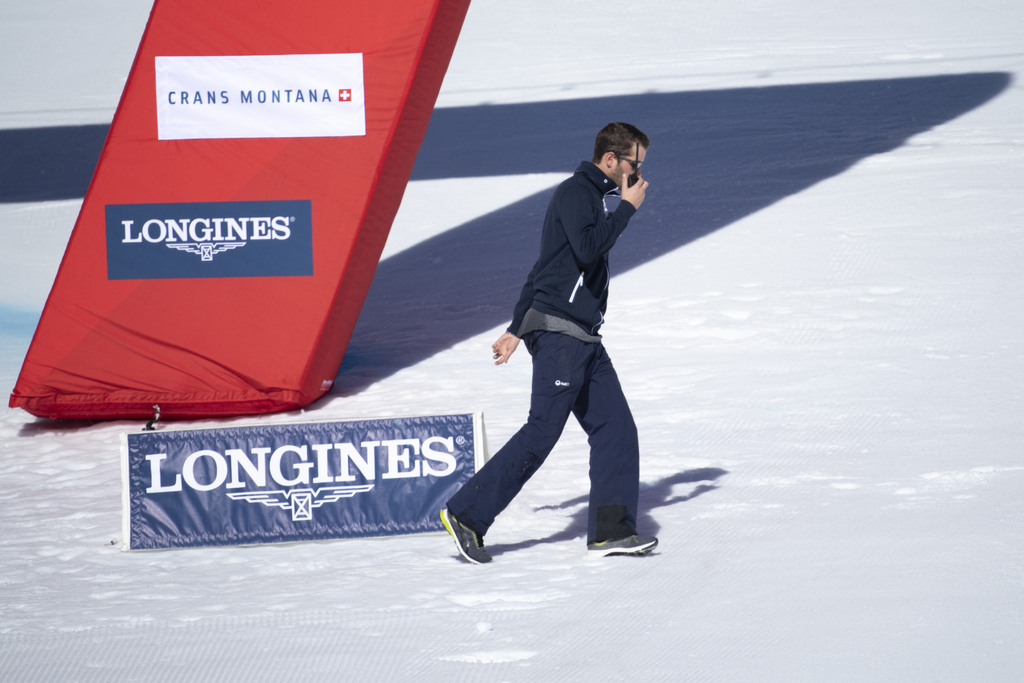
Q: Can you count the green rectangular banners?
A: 0